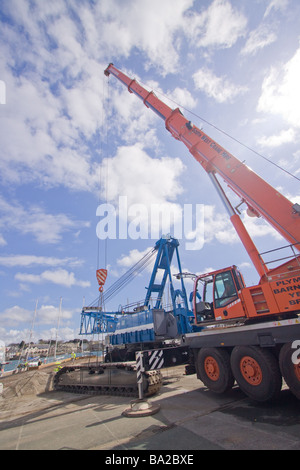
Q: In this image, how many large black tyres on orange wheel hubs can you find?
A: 3